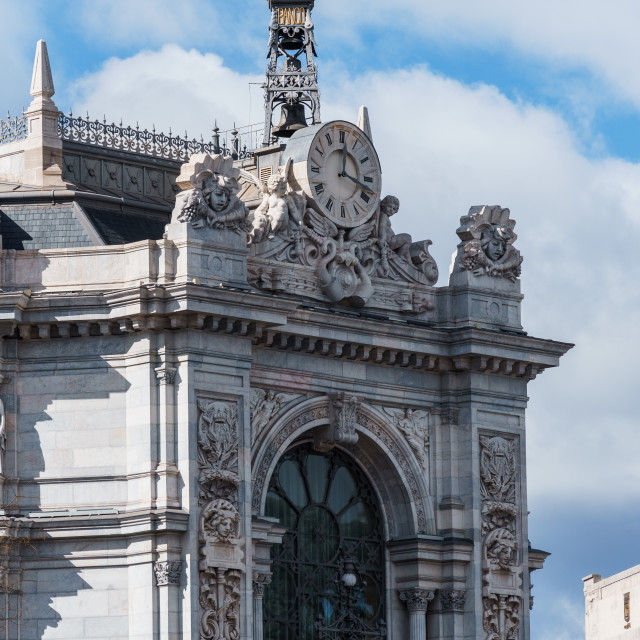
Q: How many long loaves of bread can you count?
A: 0